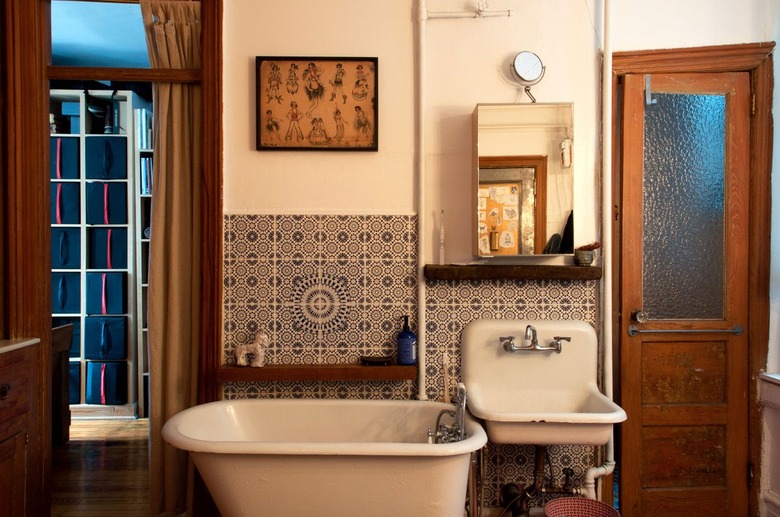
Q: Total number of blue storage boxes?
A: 12